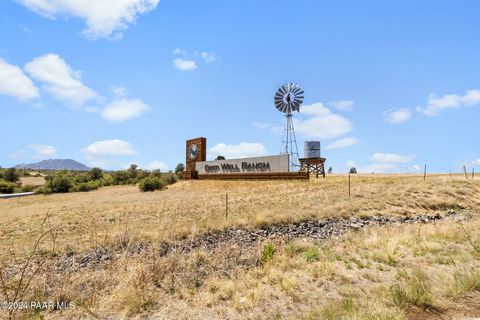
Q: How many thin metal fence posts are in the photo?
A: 5